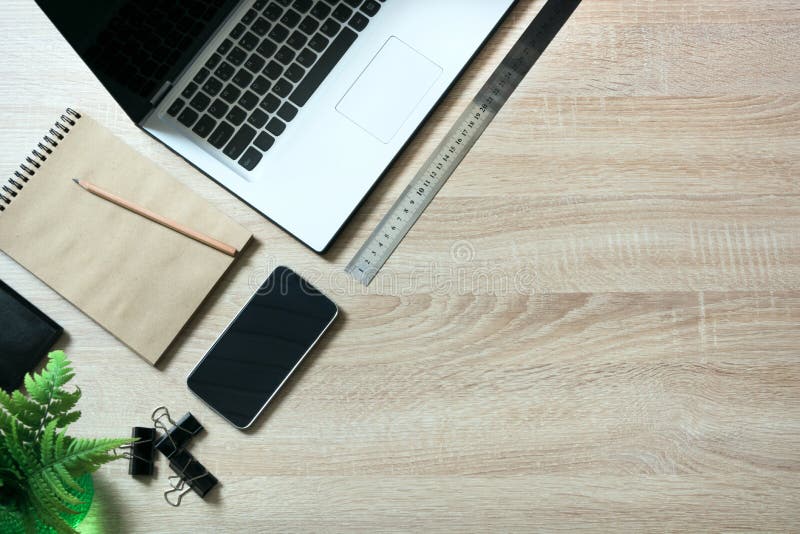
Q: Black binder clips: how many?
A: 3